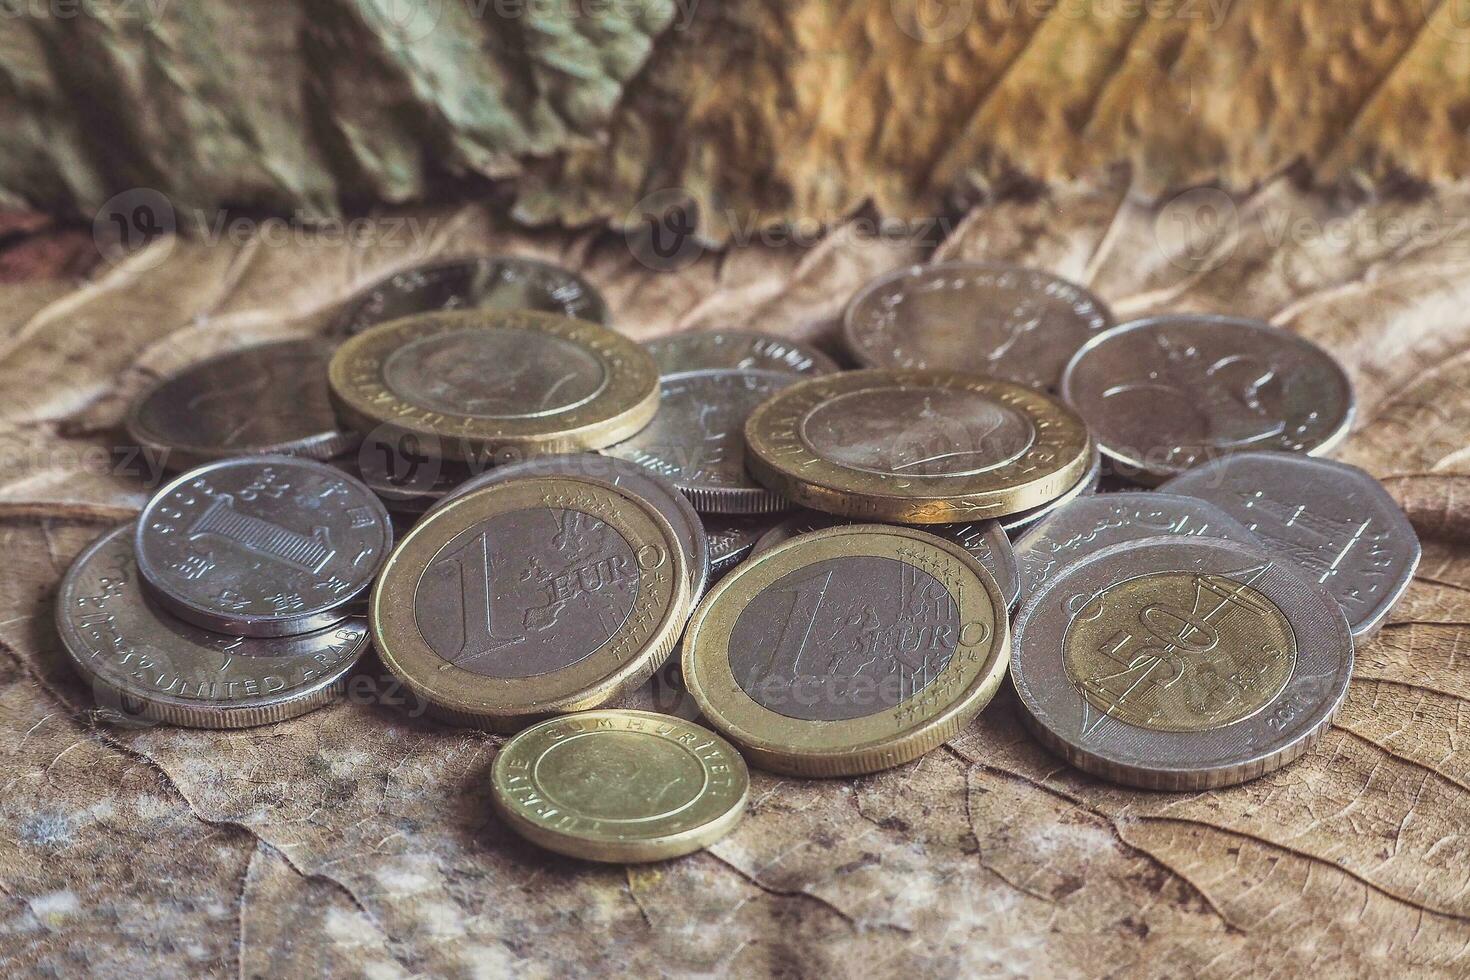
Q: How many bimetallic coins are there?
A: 5